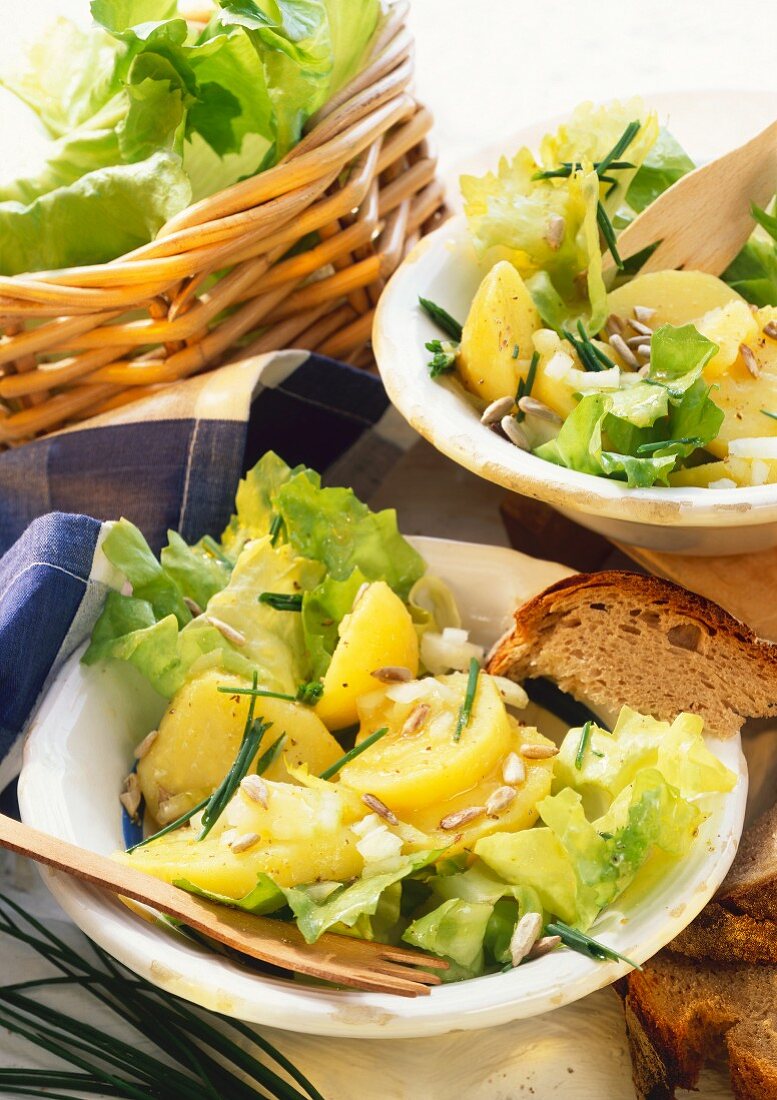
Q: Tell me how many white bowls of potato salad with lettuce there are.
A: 2